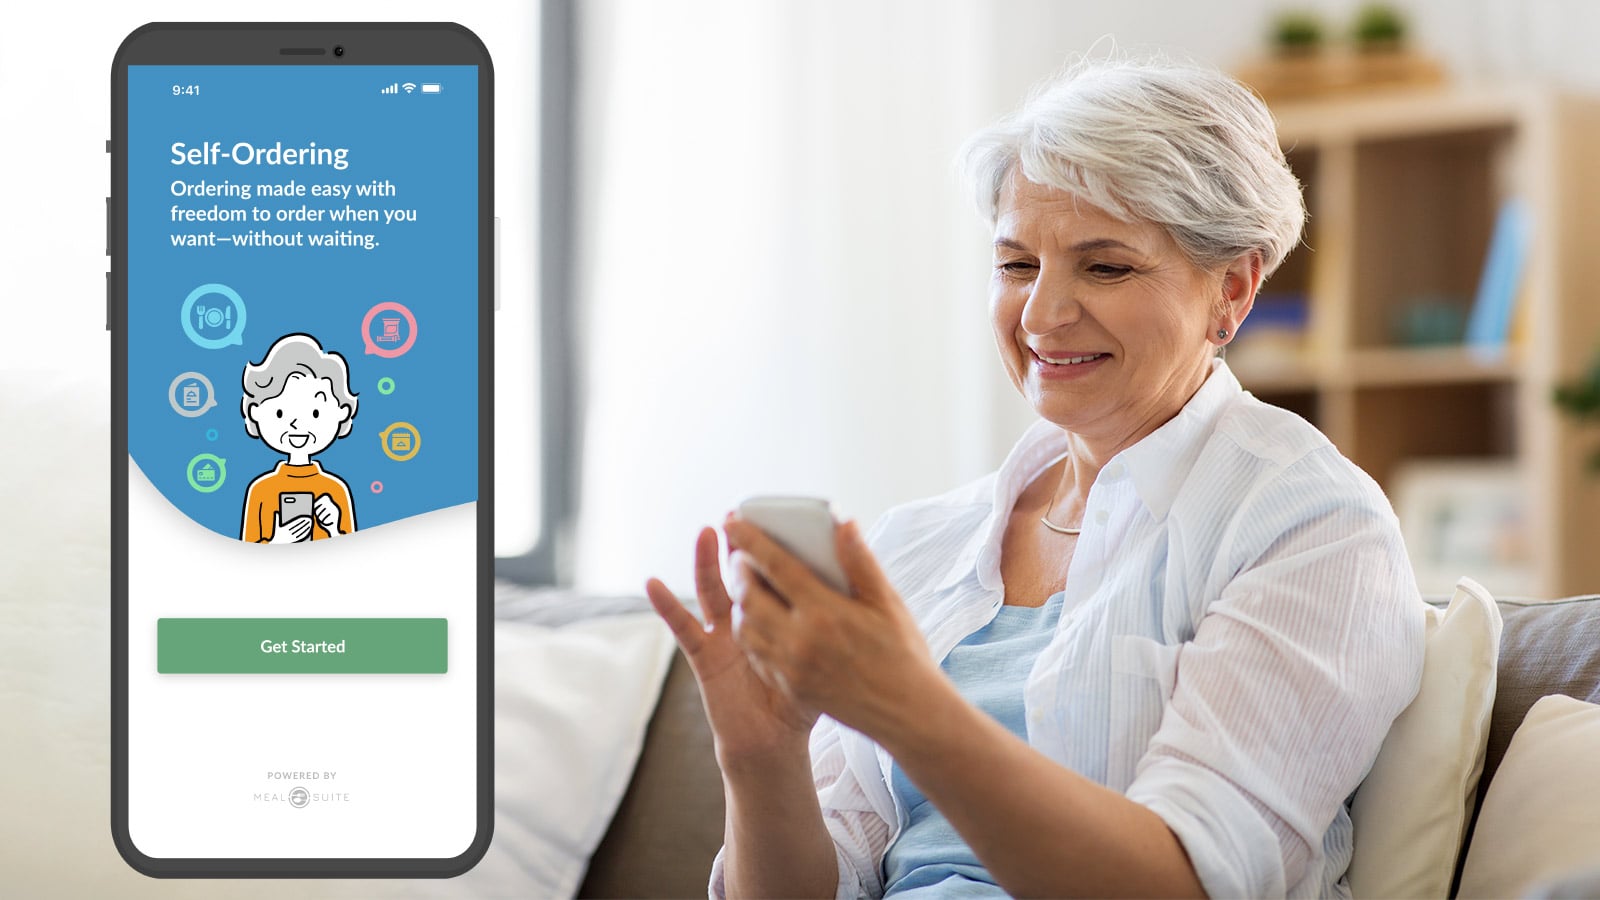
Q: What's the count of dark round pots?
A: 2